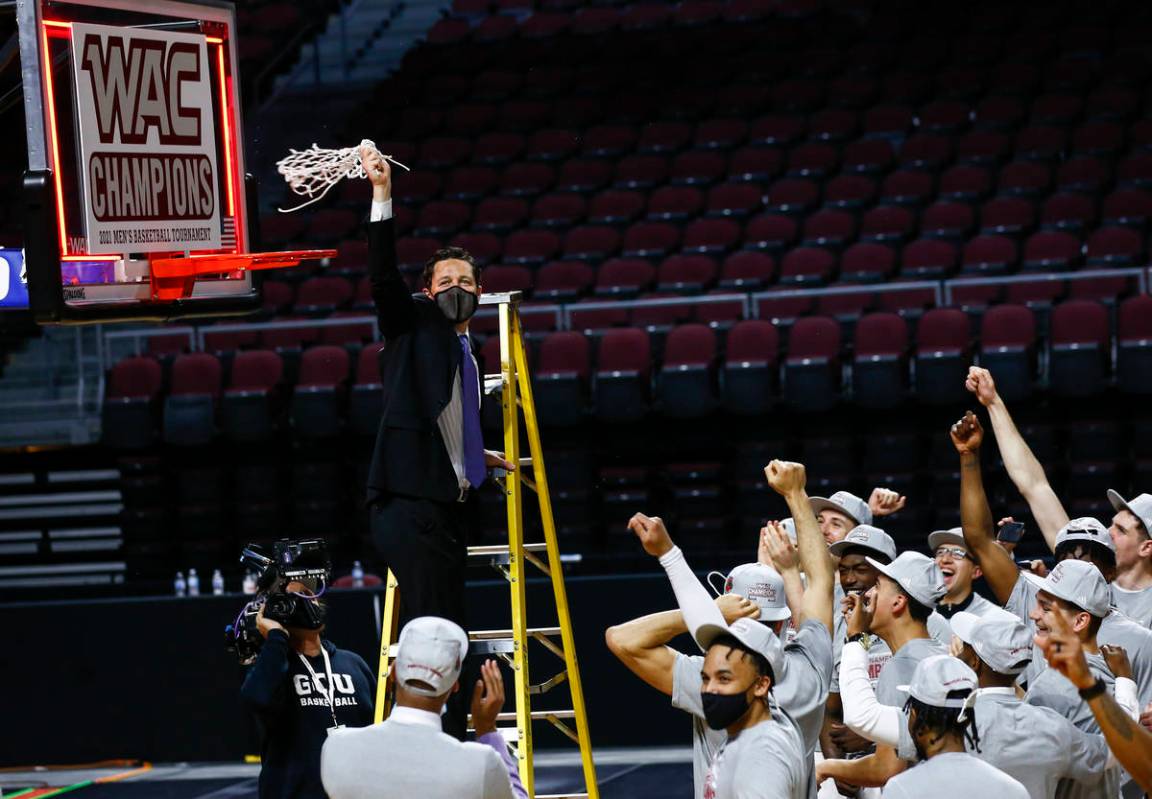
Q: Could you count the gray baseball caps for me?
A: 13